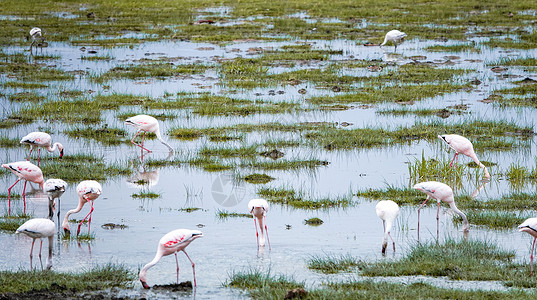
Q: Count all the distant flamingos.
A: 2